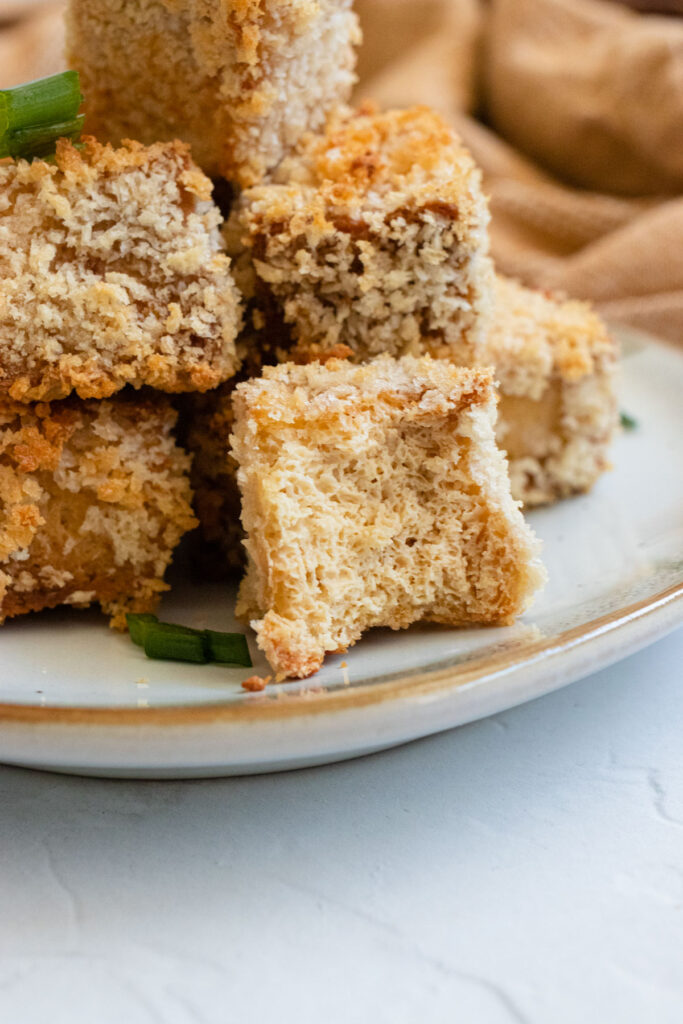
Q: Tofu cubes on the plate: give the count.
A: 7